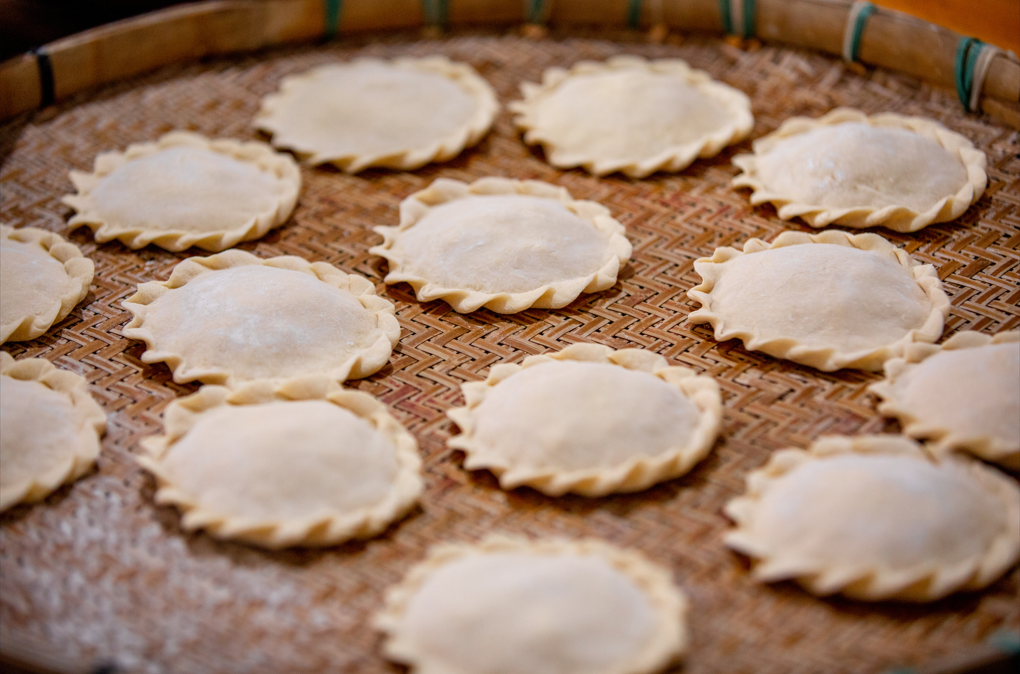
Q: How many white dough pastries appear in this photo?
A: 14